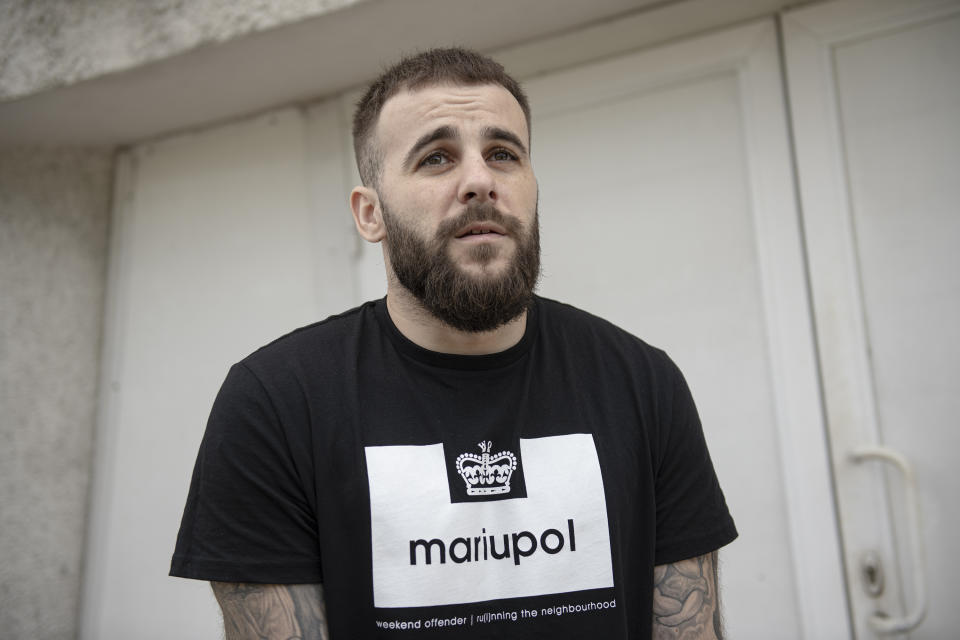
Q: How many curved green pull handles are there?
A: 0